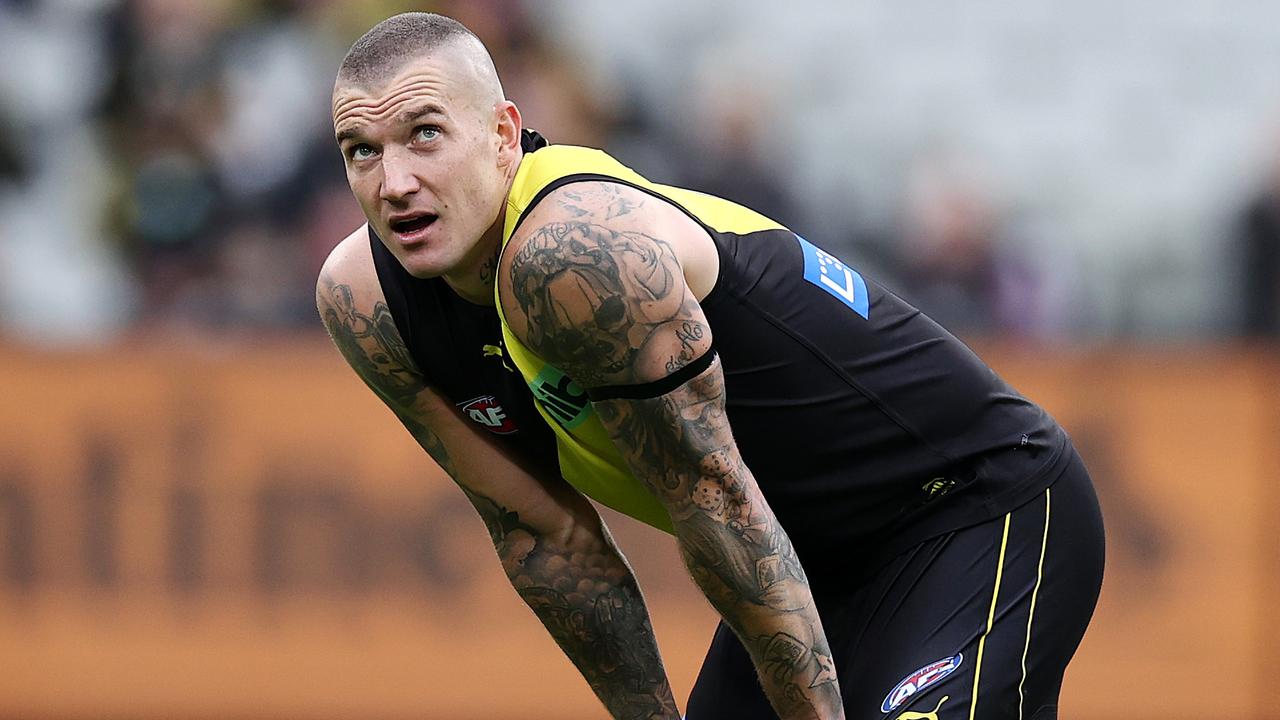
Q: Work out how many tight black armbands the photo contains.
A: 1